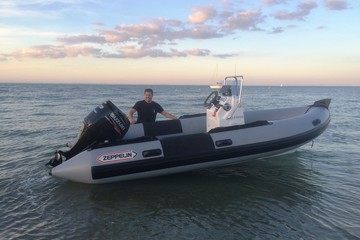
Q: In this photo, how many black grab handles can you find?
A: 3